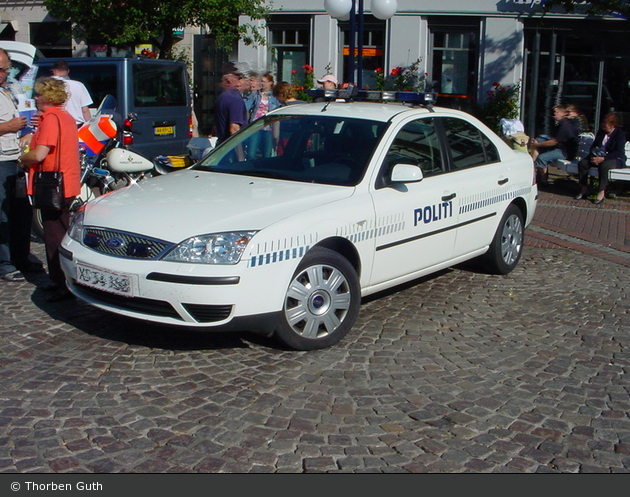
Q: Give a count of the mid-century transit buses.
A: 0